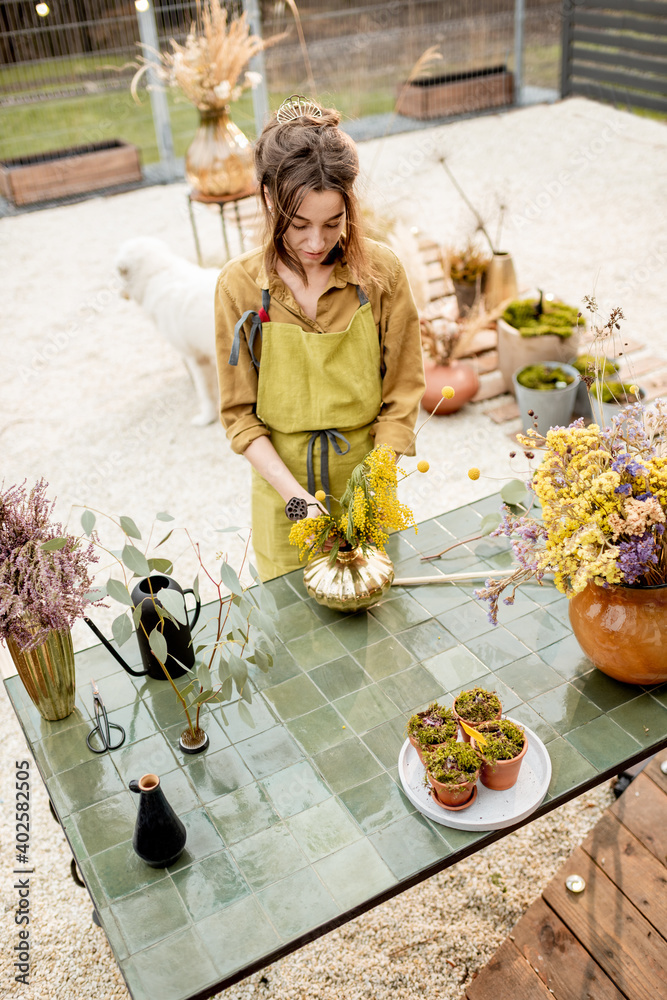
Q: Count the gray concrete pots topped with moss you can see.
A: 3